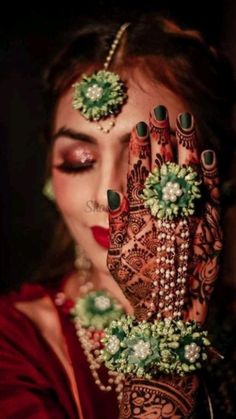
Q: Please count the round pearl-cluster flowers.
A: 6